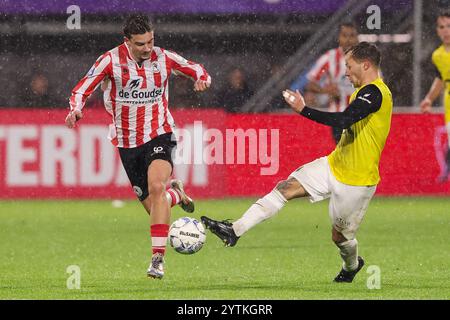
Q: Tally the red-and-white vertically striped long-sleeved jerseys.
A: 1